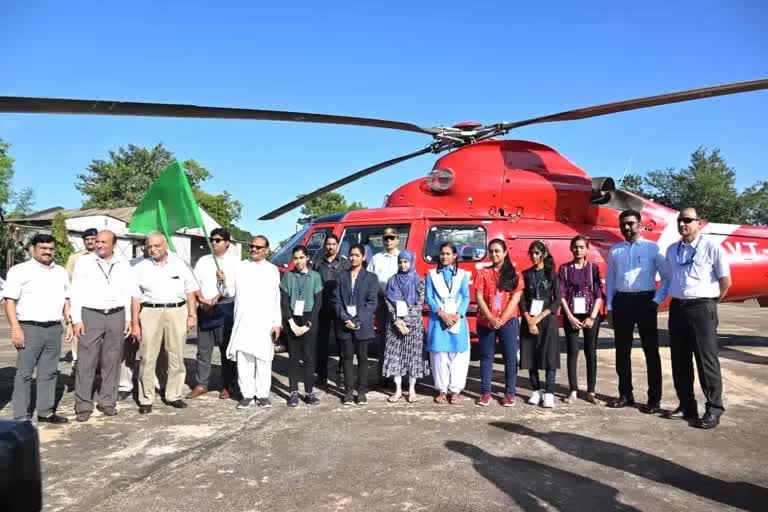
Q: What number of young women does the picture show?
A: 7